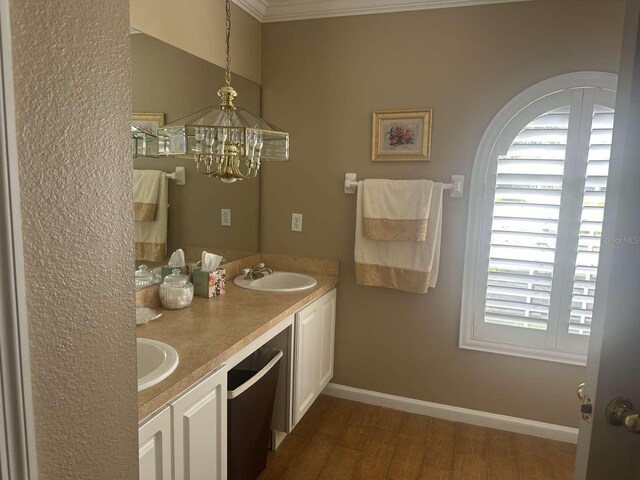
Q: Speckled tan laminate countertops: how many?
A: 1